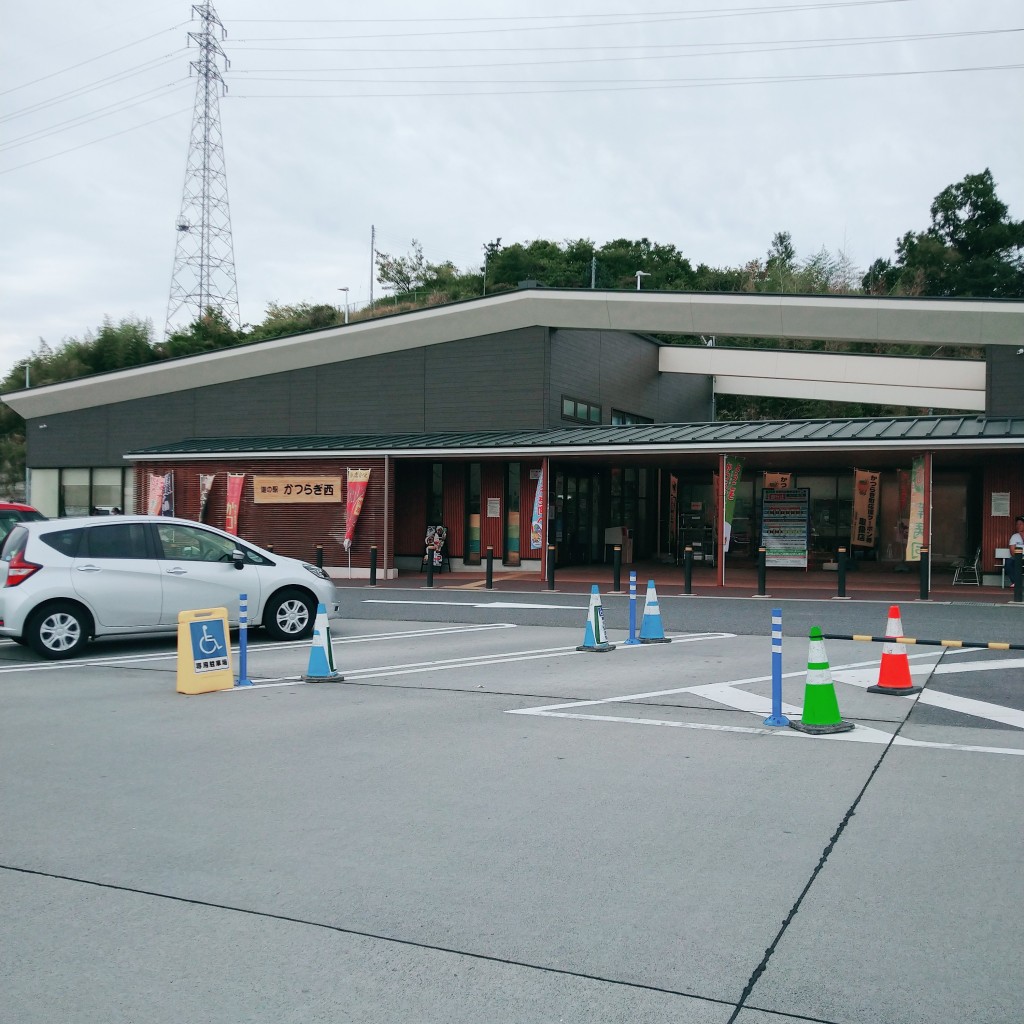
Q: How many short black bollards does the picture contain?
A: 12